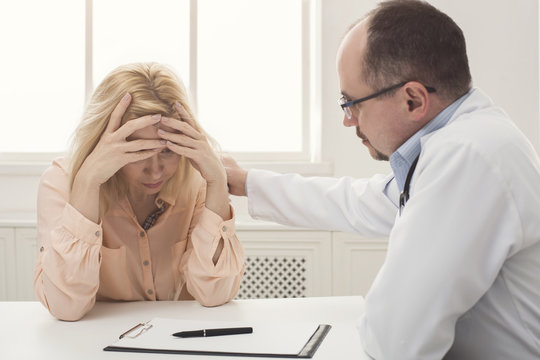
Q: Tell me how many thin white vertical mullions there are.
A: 2